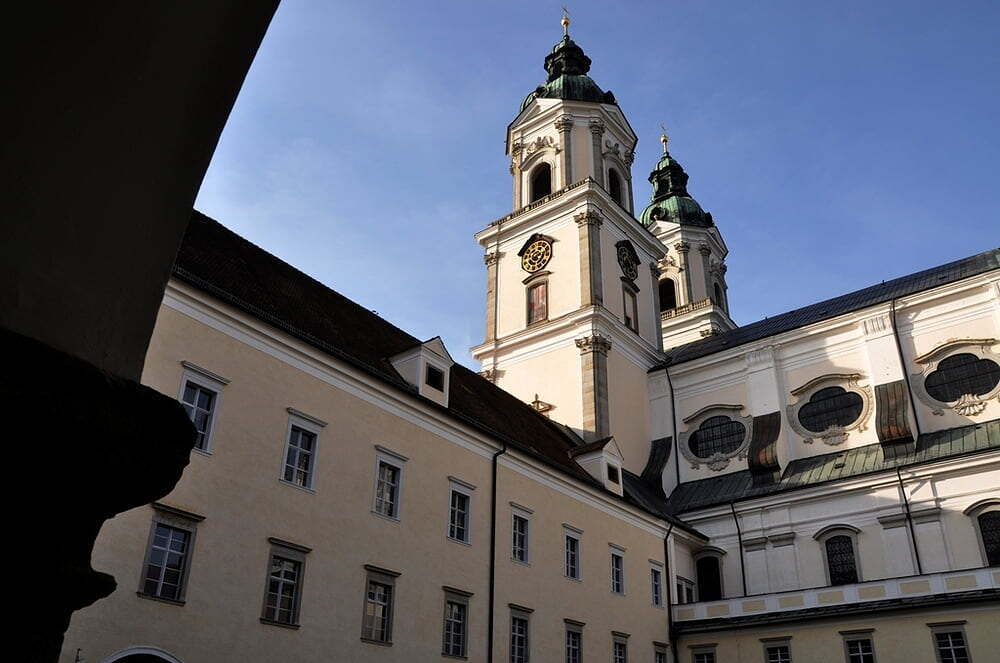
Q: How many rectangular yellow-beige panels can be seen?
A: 9